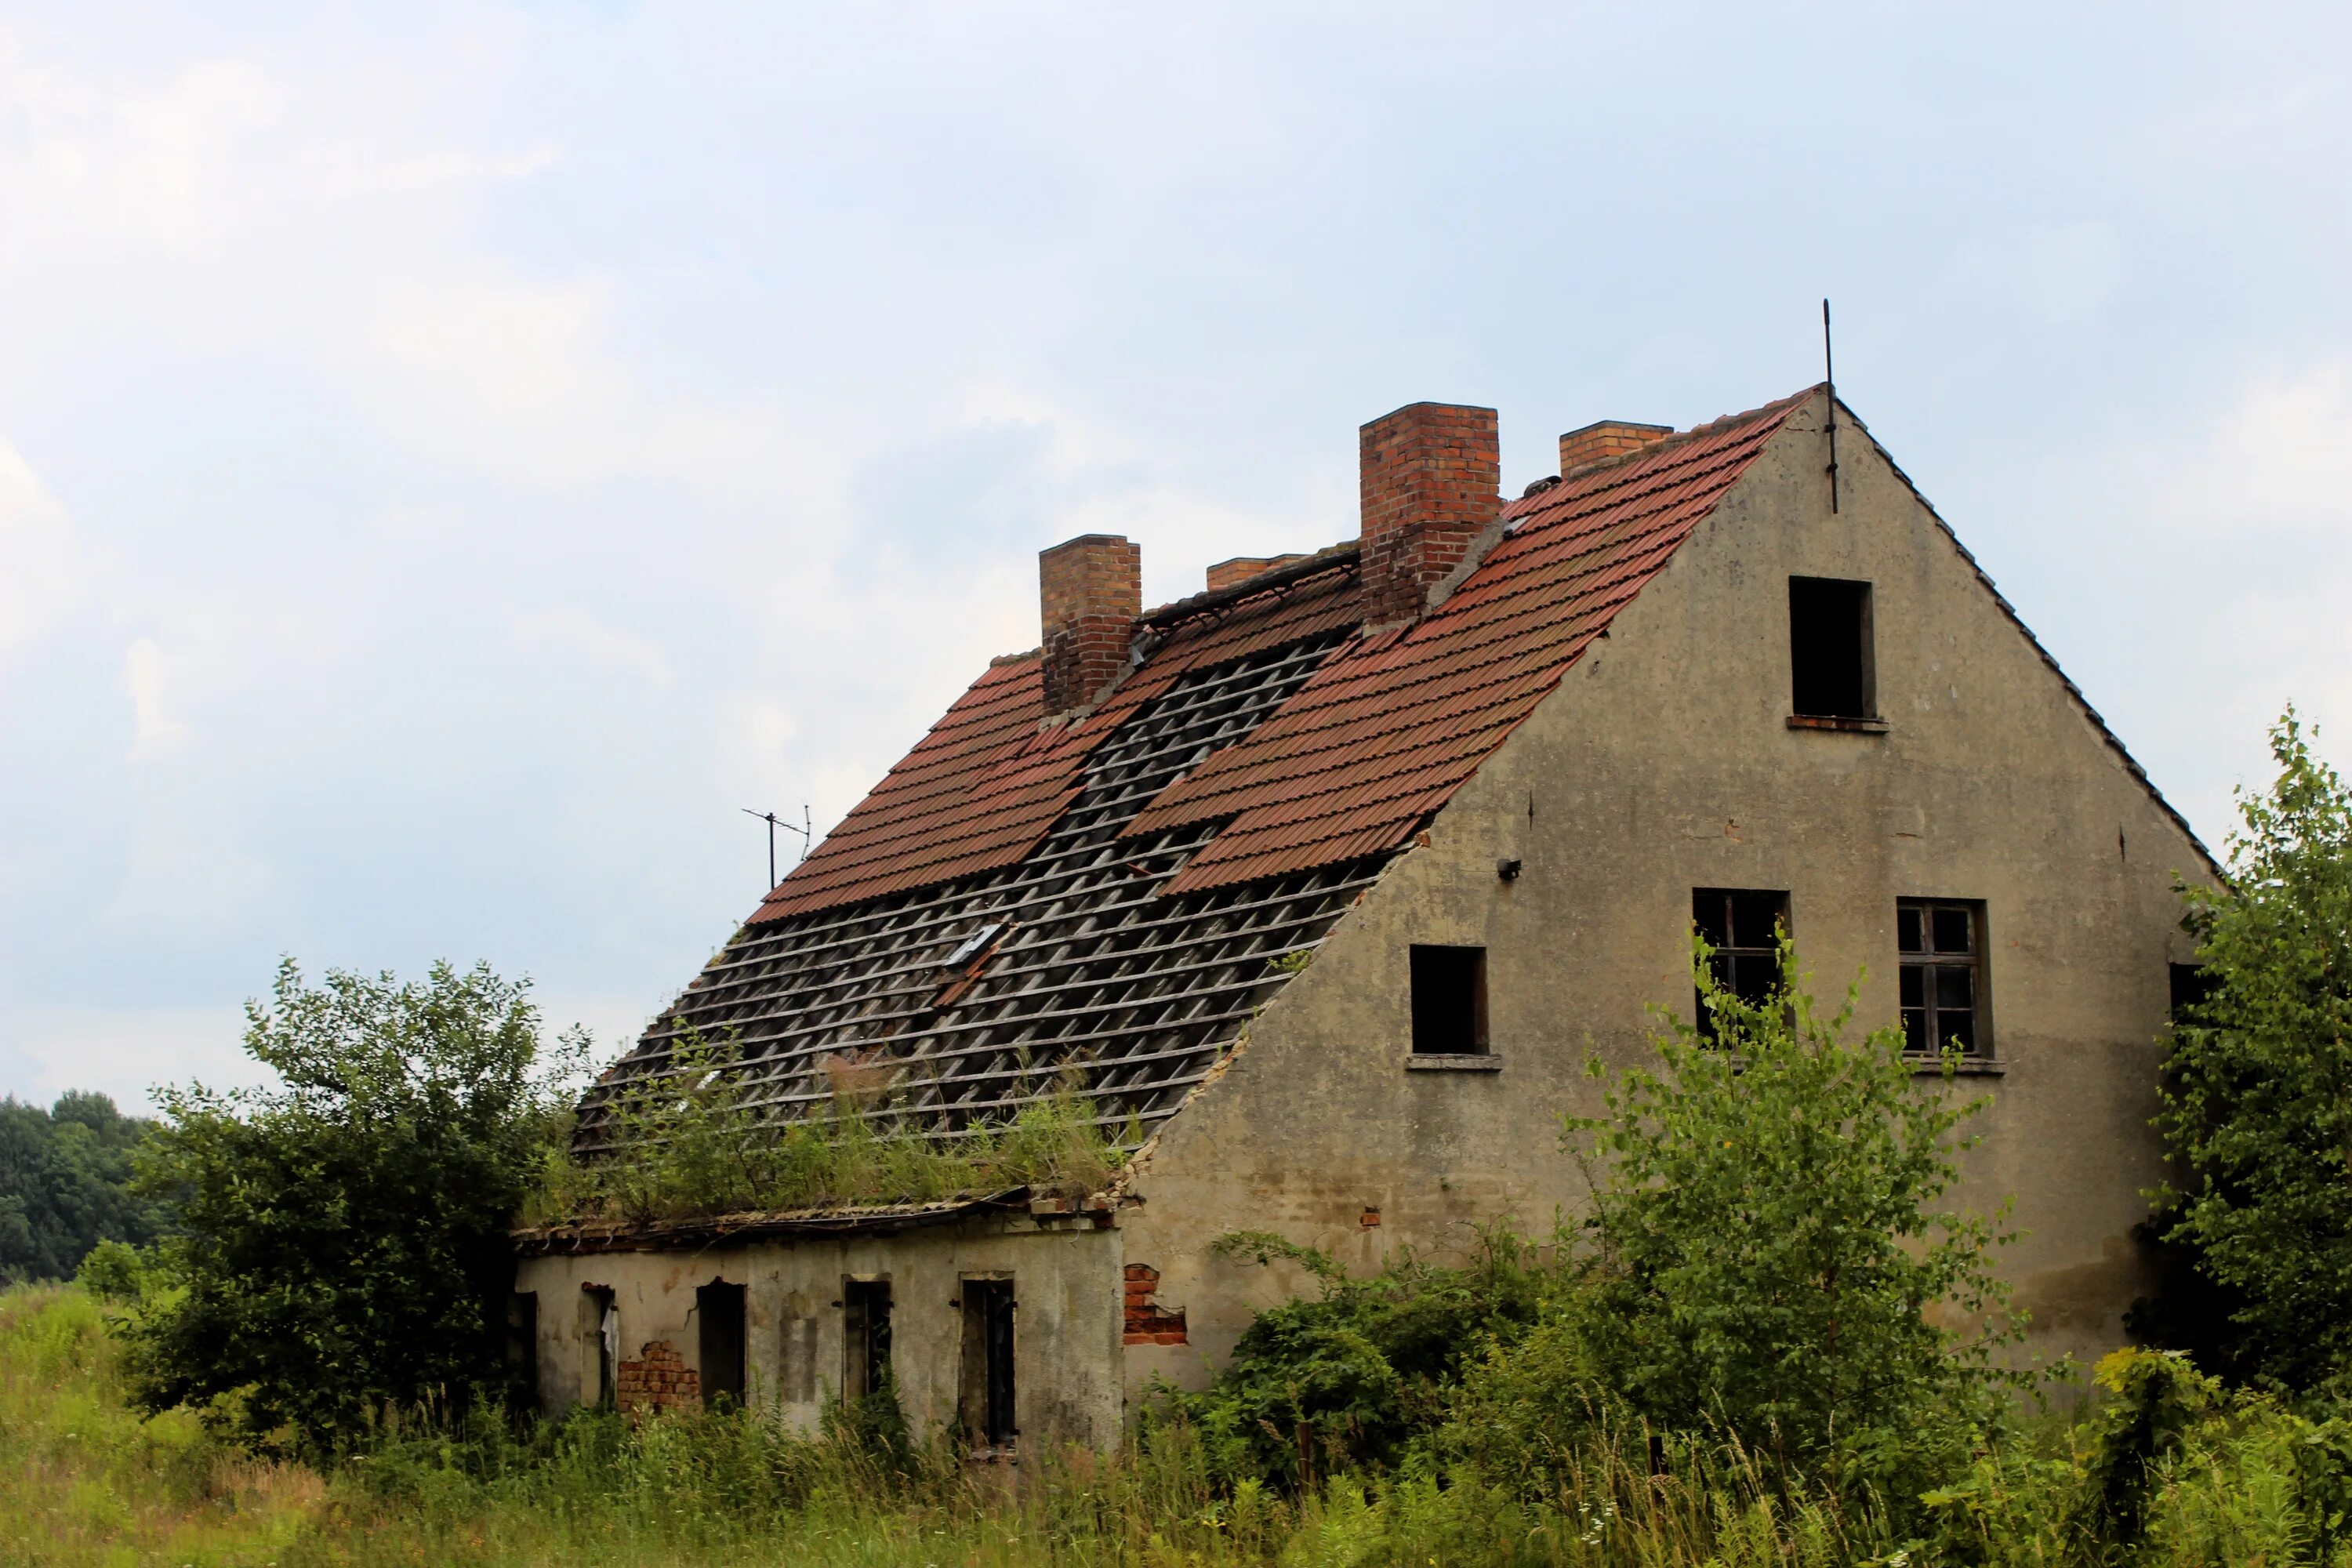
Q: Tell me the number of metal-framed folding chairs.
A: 0